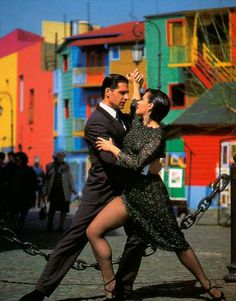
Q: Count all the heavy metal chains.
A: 1